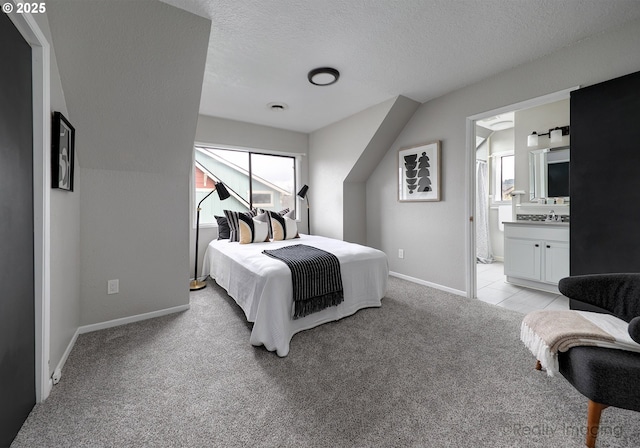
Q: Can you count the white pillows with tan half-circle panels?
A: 2